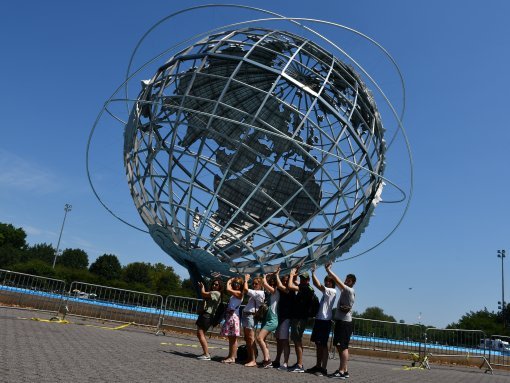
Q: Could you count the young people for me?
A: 8